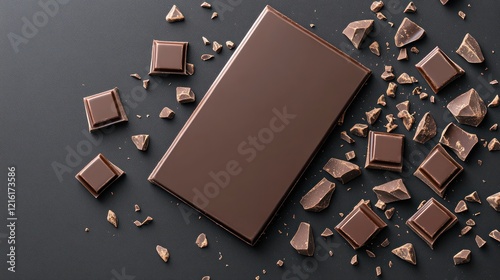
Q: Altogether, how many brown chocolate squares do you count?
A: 8